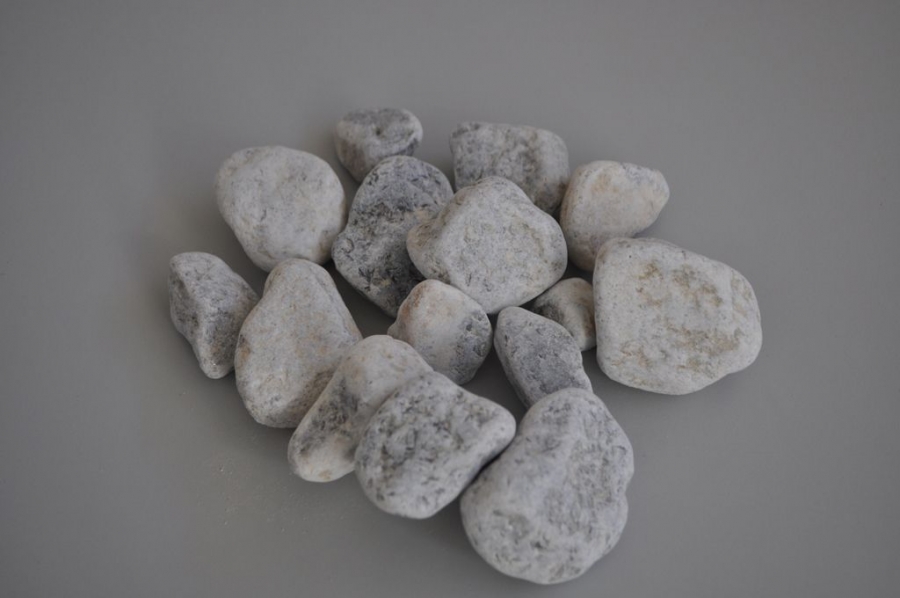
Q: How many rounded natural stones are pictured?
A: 15